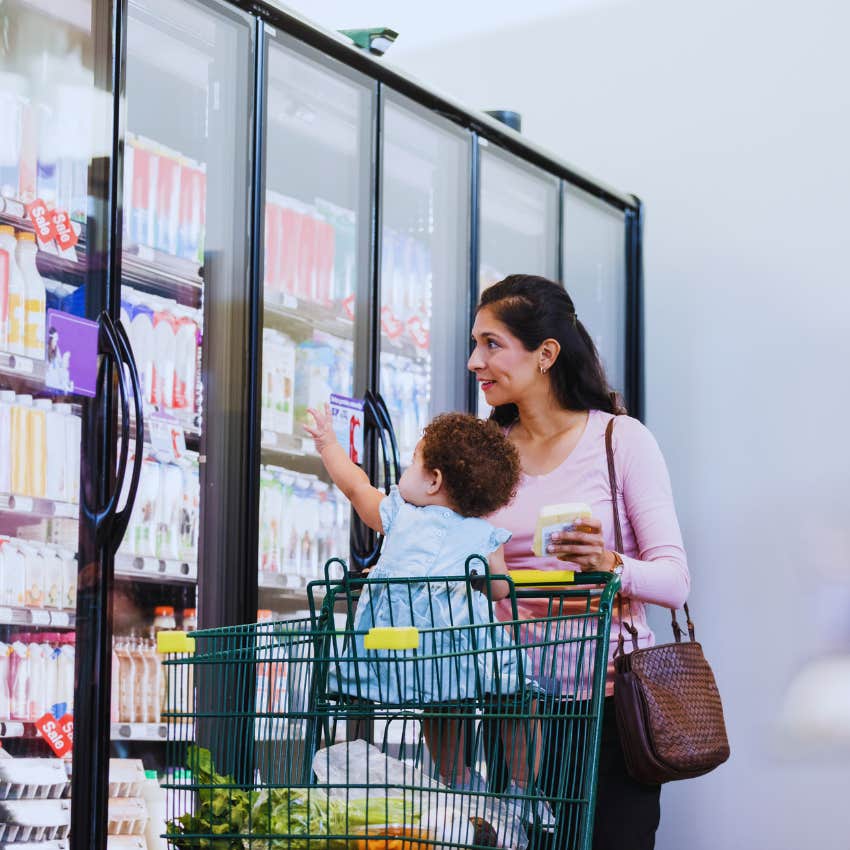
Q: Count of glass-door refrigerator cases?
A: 6